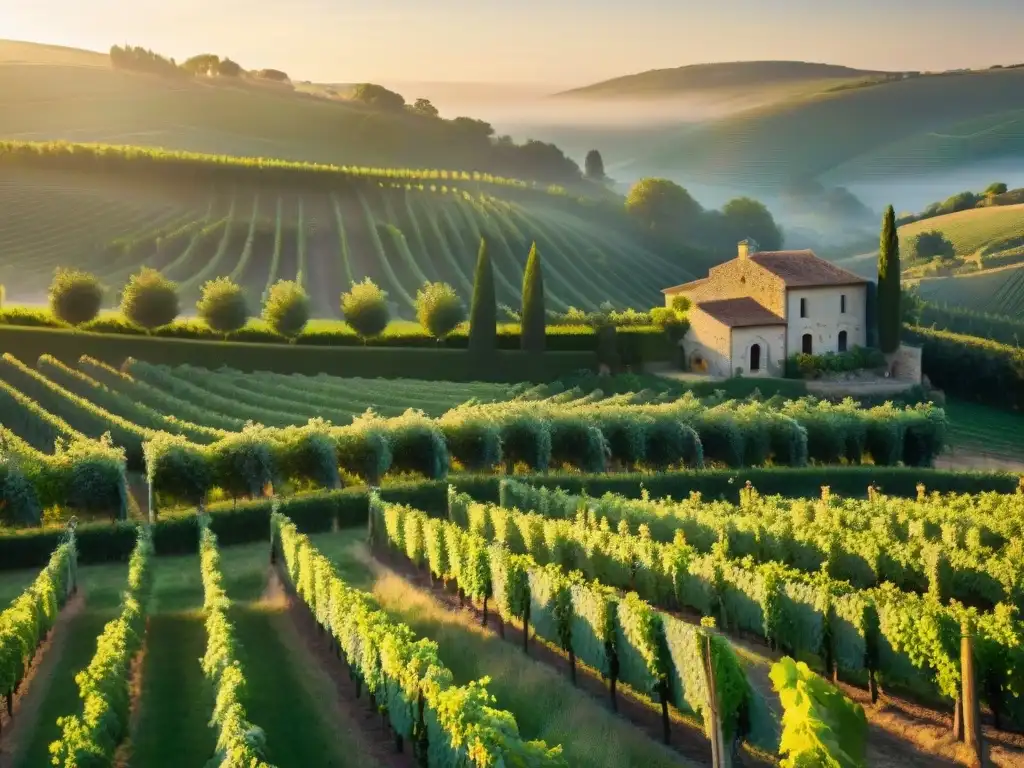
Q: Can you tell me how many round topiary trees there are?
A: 6